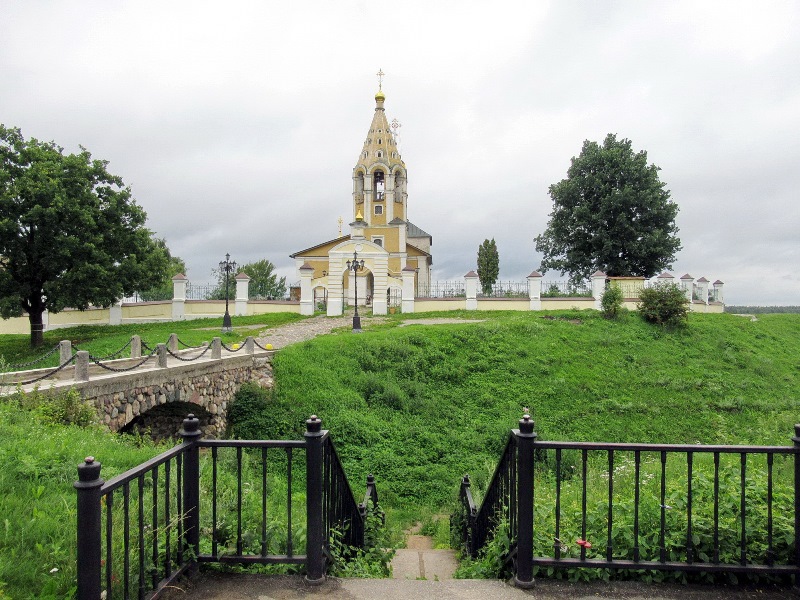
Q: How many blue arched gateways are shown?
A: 0